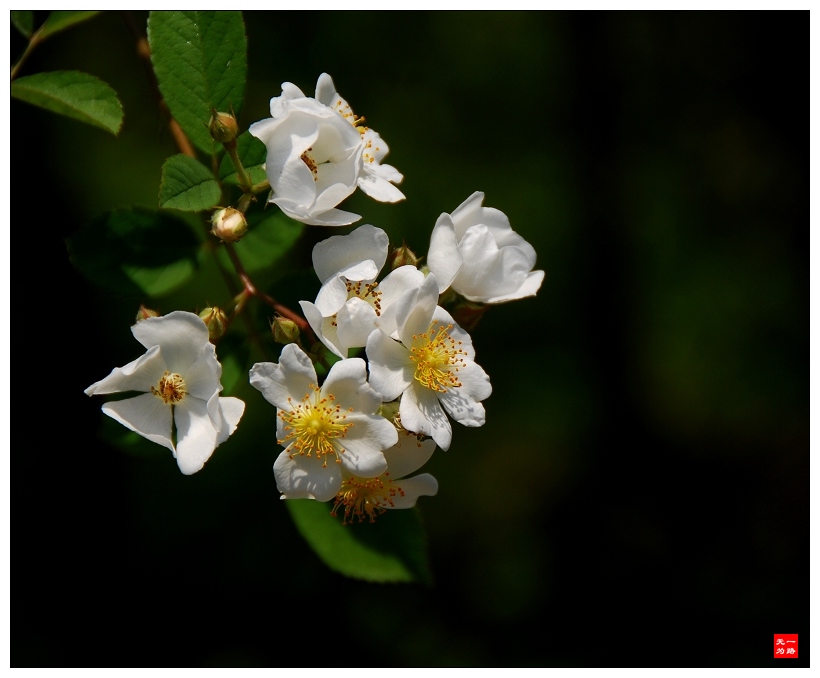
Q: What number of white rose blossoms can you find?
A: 8